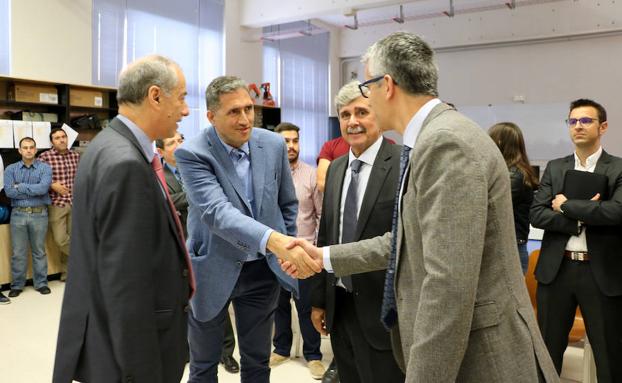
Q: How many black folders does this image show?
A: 1